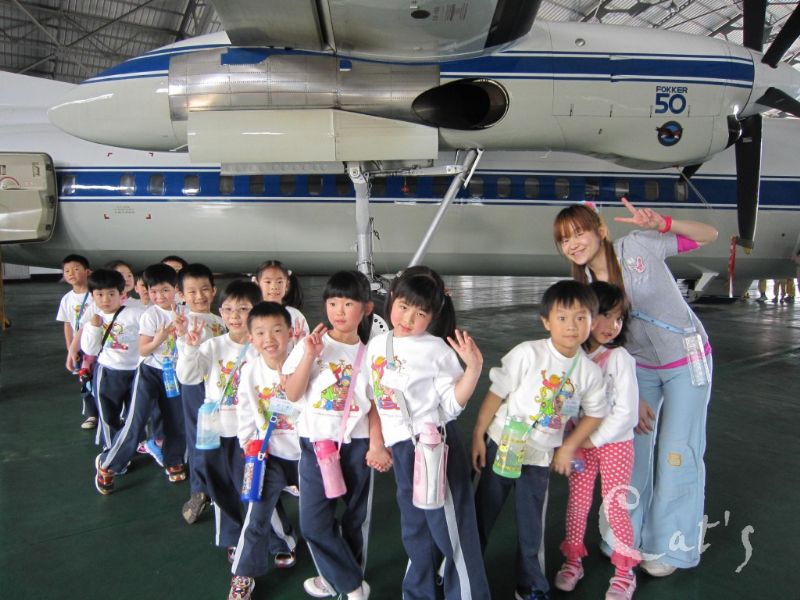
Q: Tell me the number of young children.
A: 14